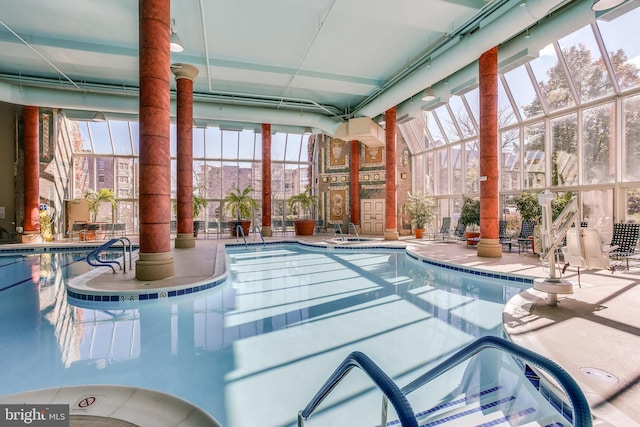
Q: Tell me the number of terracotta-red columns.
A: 7